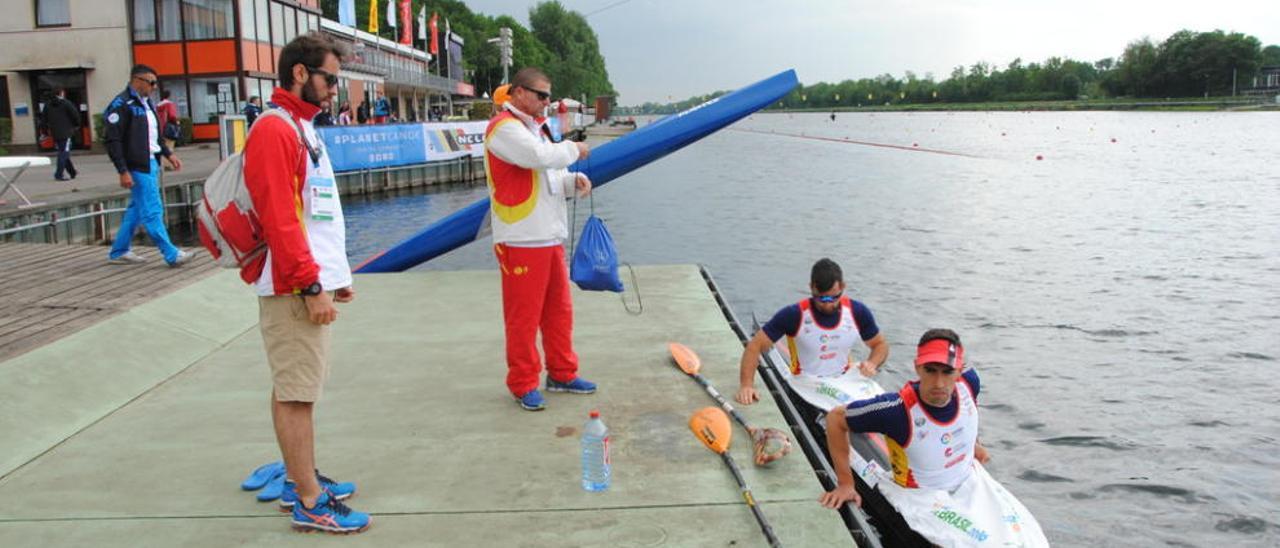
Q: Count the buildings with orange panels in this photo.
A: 1